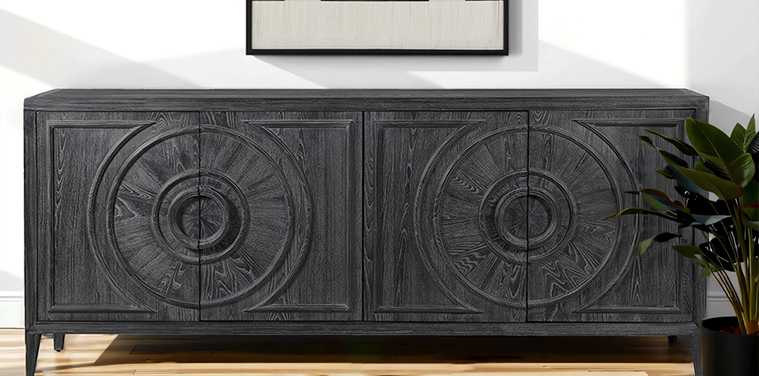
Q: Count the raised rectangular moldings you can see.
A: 4